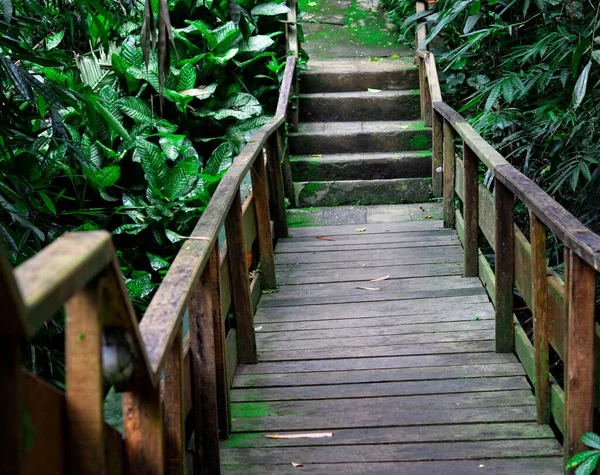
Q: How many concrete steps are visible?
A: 5